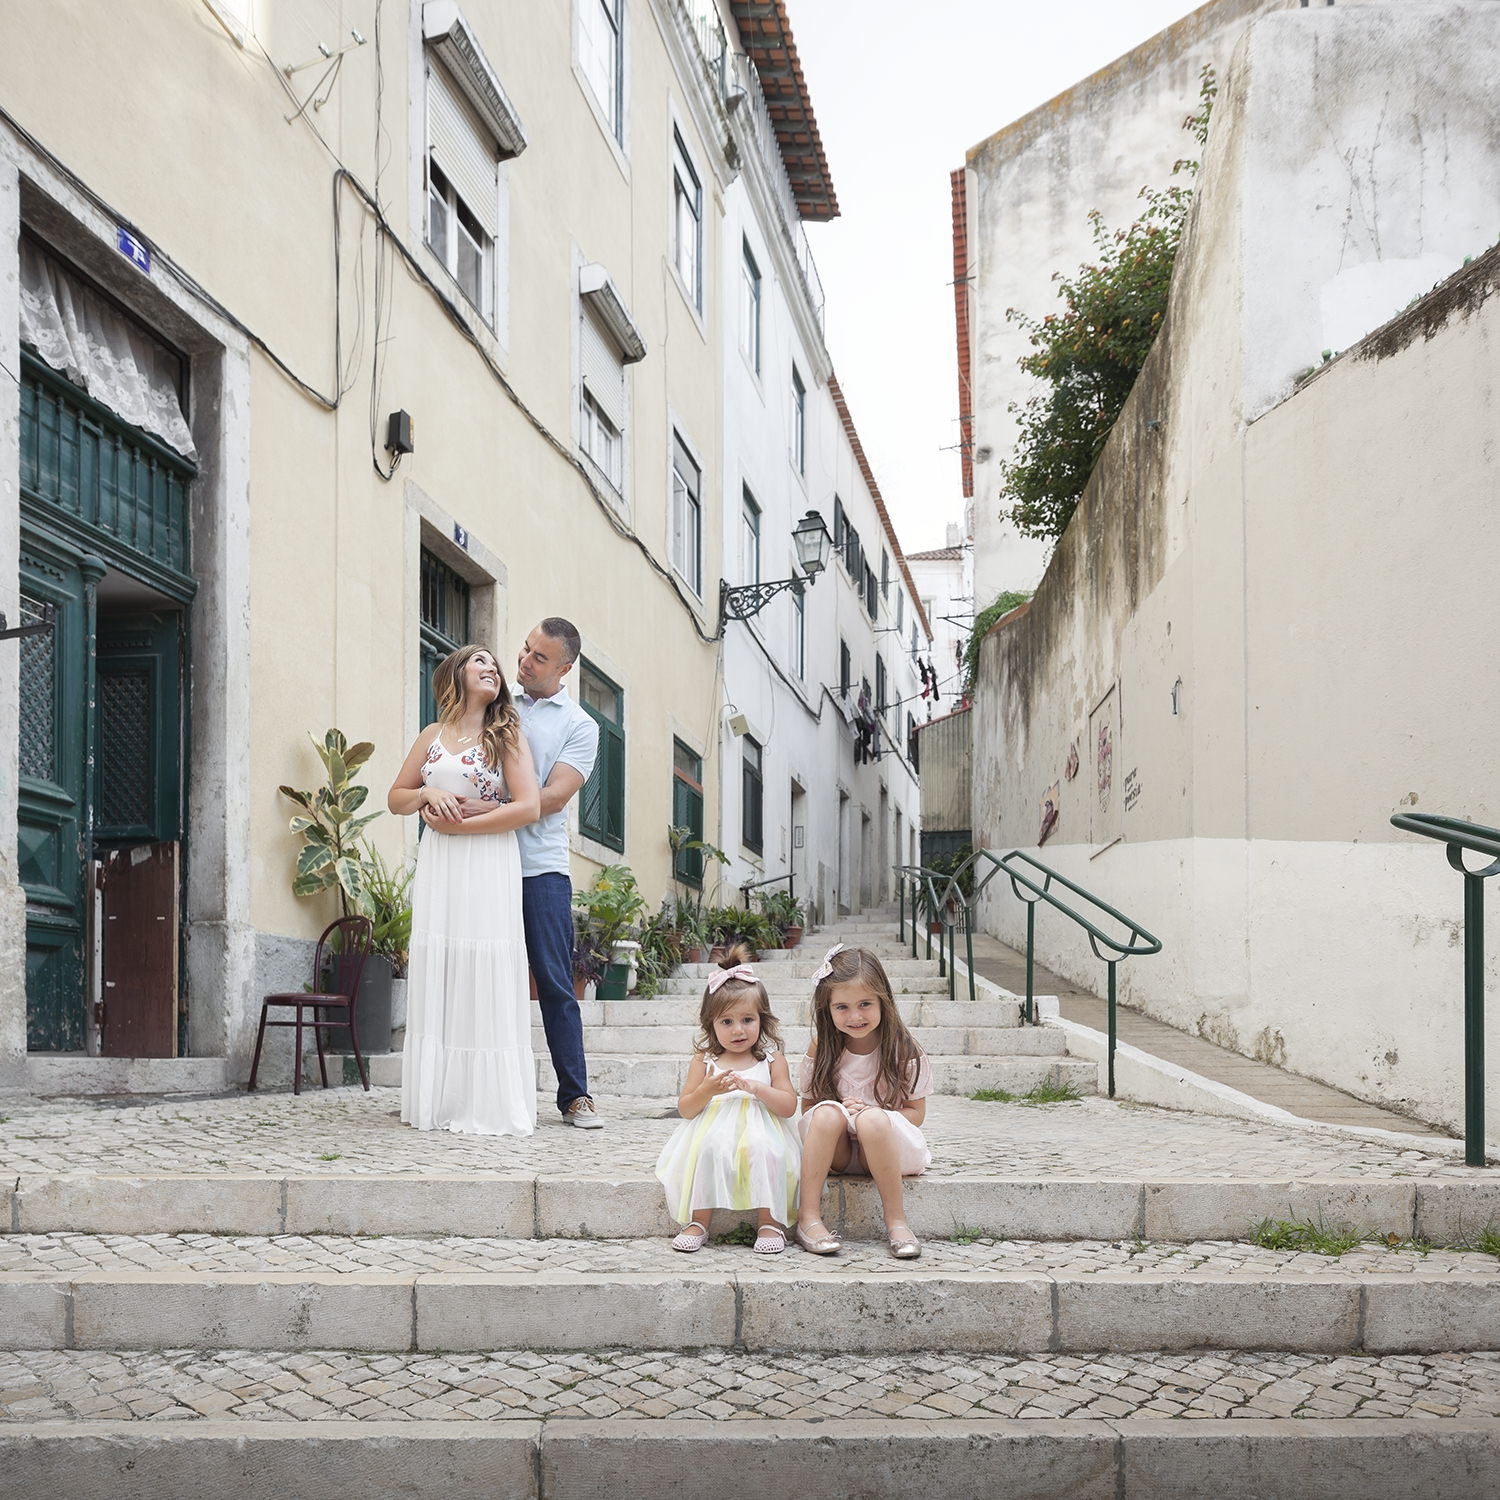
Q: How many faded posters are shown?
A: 3